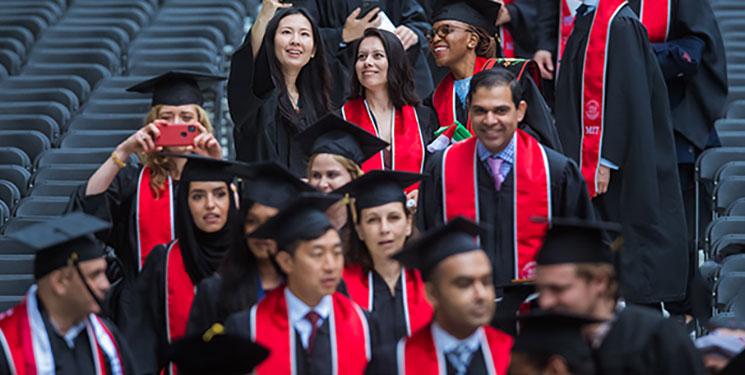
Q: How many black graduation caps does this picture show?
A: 12